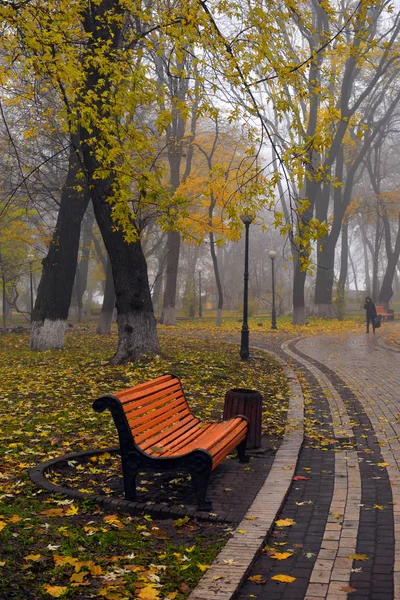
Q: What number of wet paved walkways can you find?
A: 1